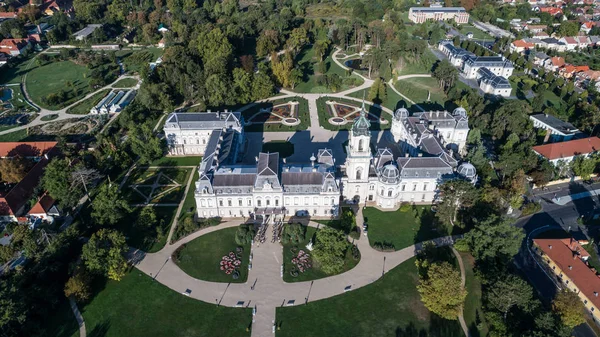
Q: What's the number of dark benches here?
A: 4